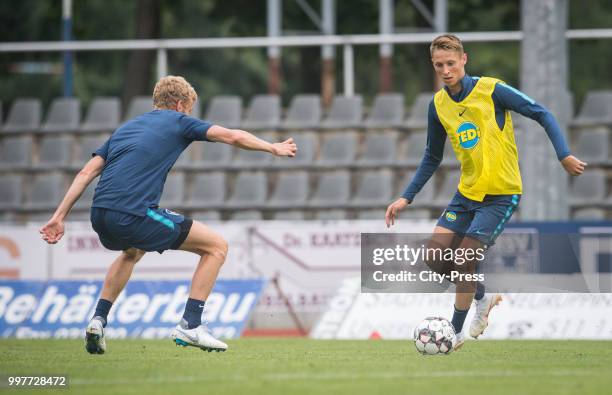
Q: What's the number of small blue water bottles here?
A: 0